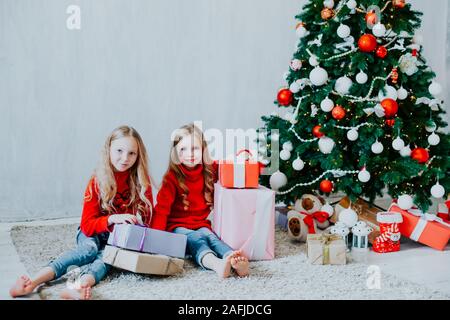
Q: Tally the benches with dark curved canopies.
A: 0